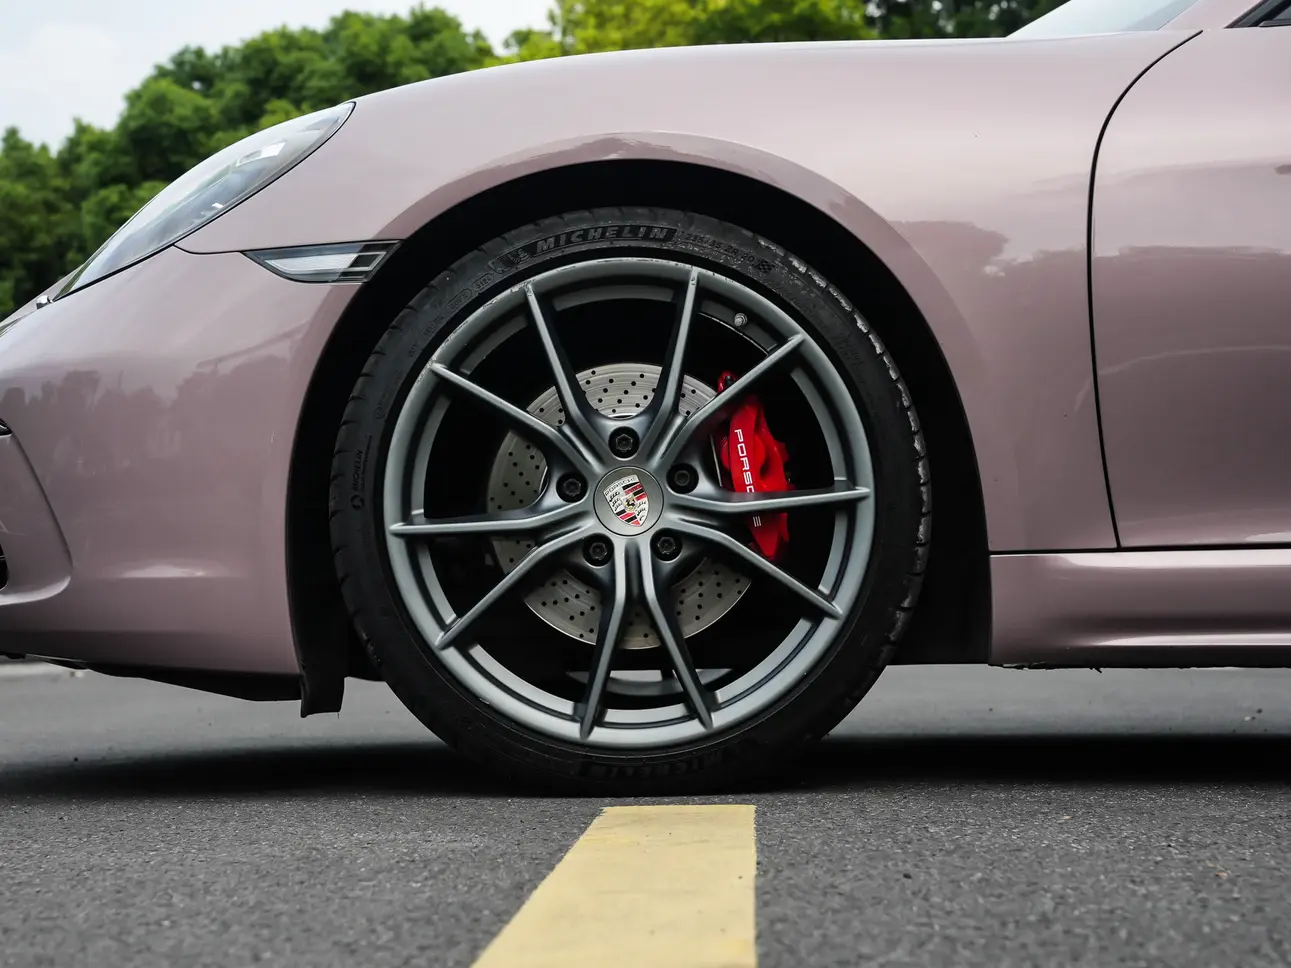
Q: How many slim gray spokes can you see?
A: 10